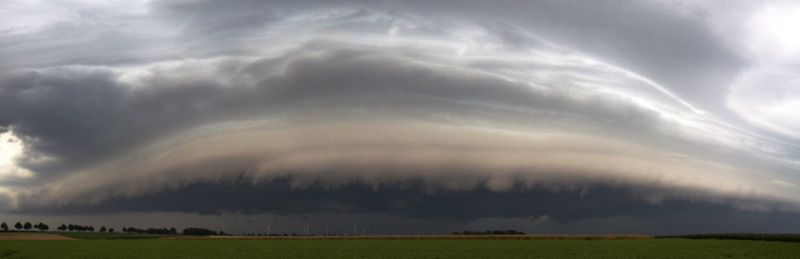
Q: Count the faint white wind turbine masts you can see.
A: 7